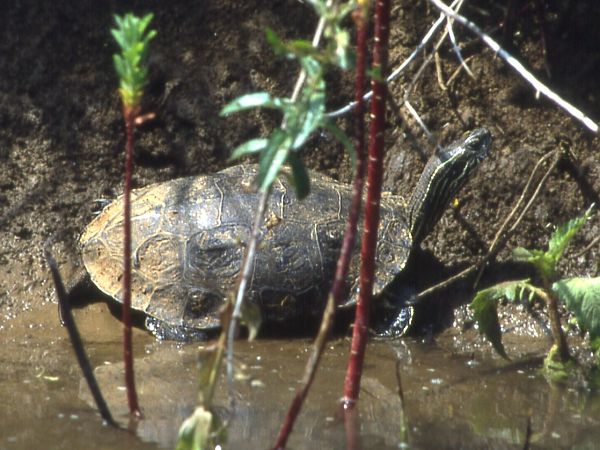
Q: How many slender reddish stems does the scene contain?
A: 3